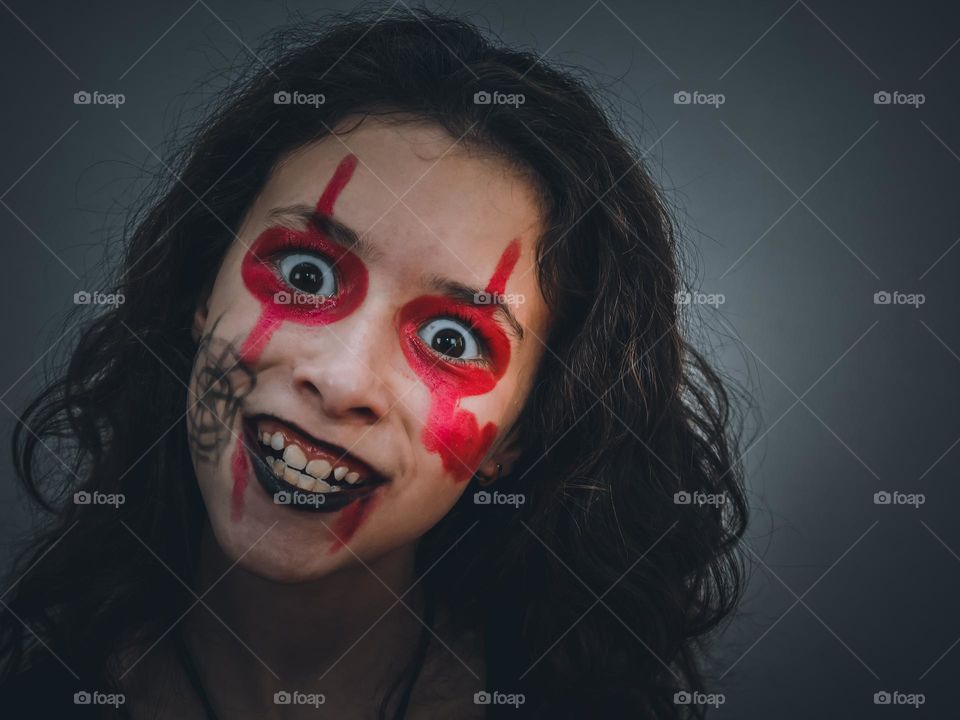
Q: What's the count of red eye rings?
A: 2